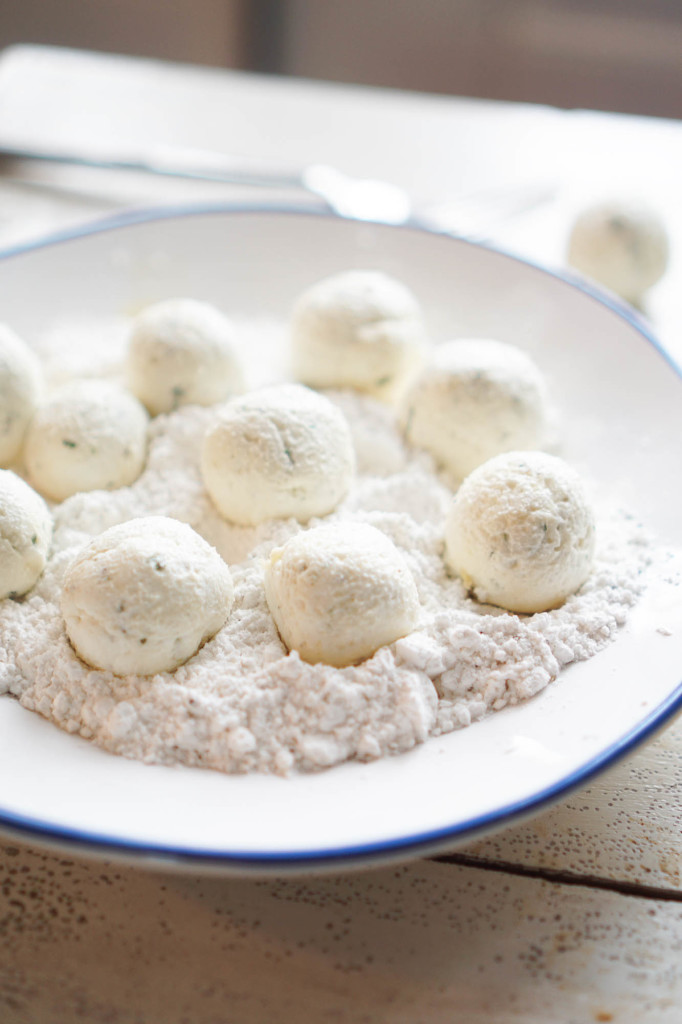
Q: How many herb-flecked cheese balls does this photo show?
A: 11